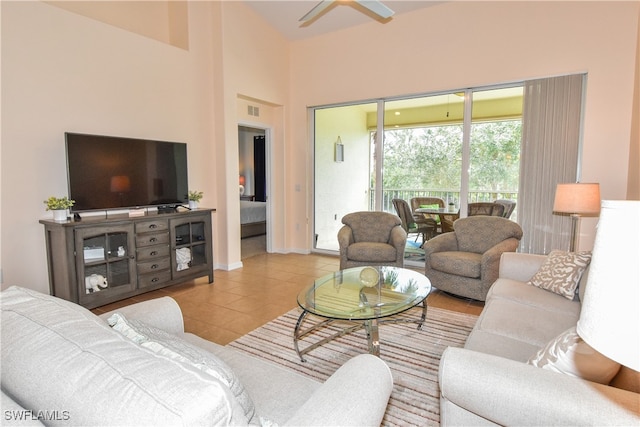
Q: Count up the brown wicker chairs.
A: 4